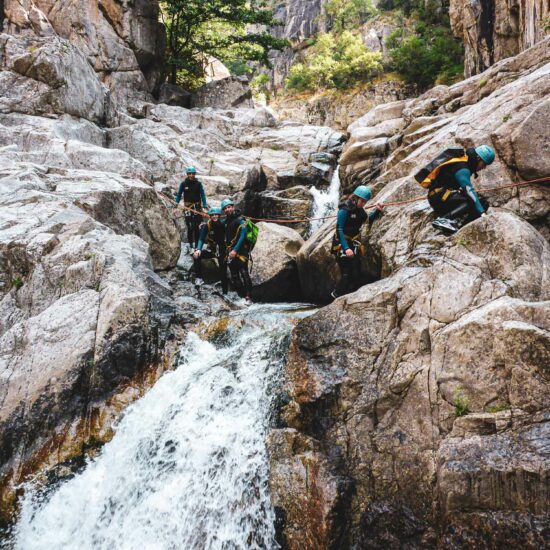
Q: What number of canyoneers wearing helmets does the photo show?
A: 5